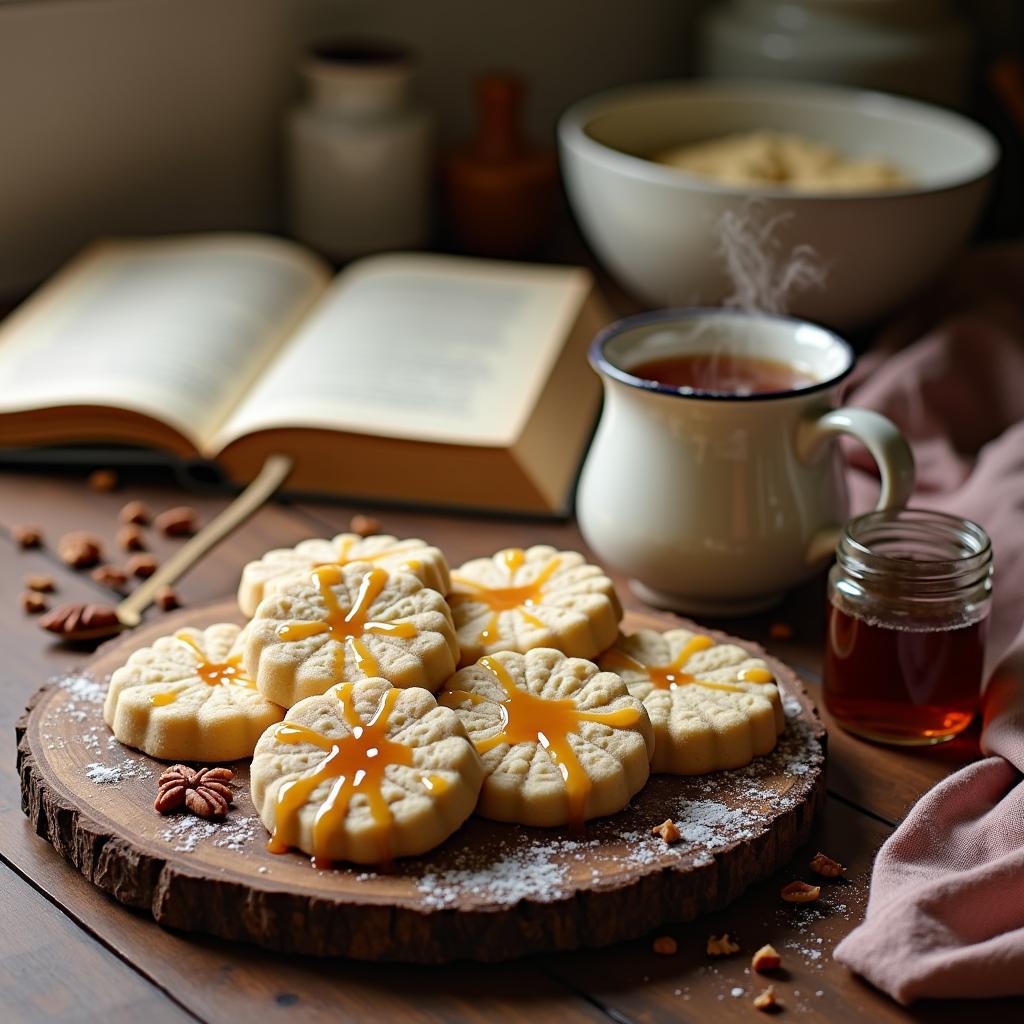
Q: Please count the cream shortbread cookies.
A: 7